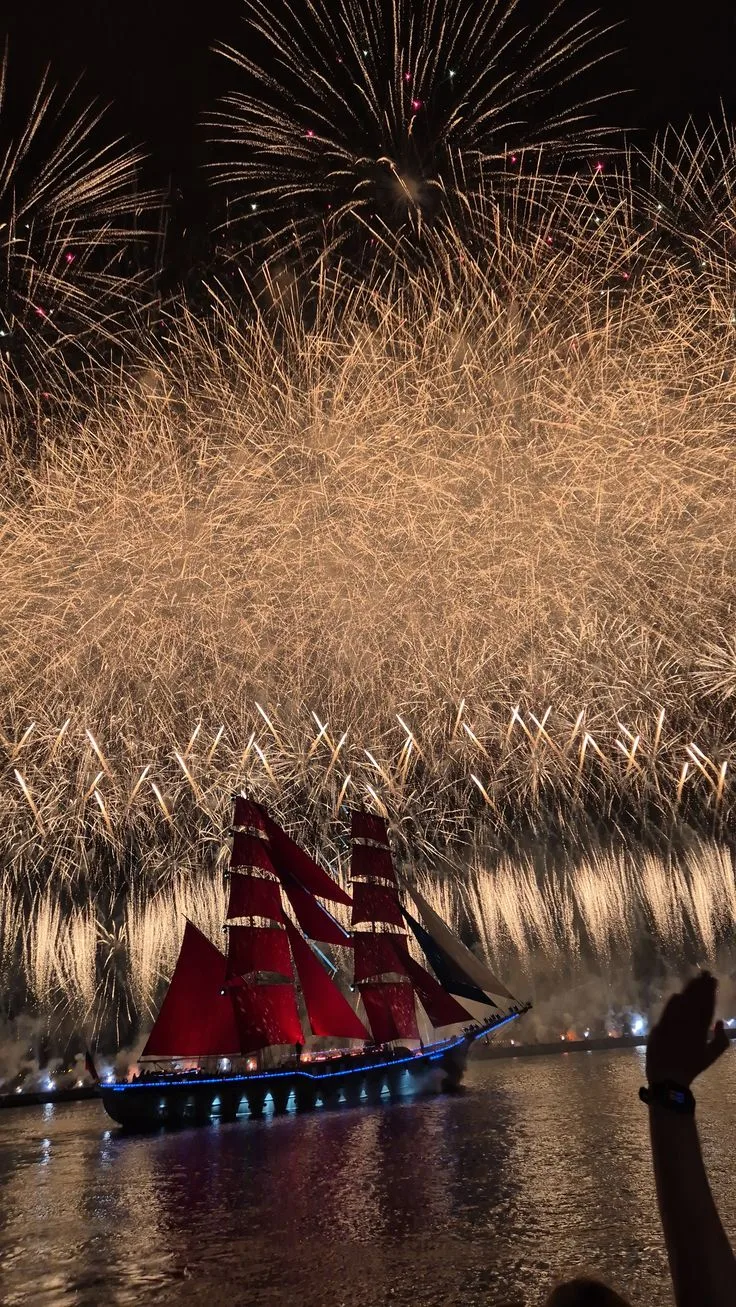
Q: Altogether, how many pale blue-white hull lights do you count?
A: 11